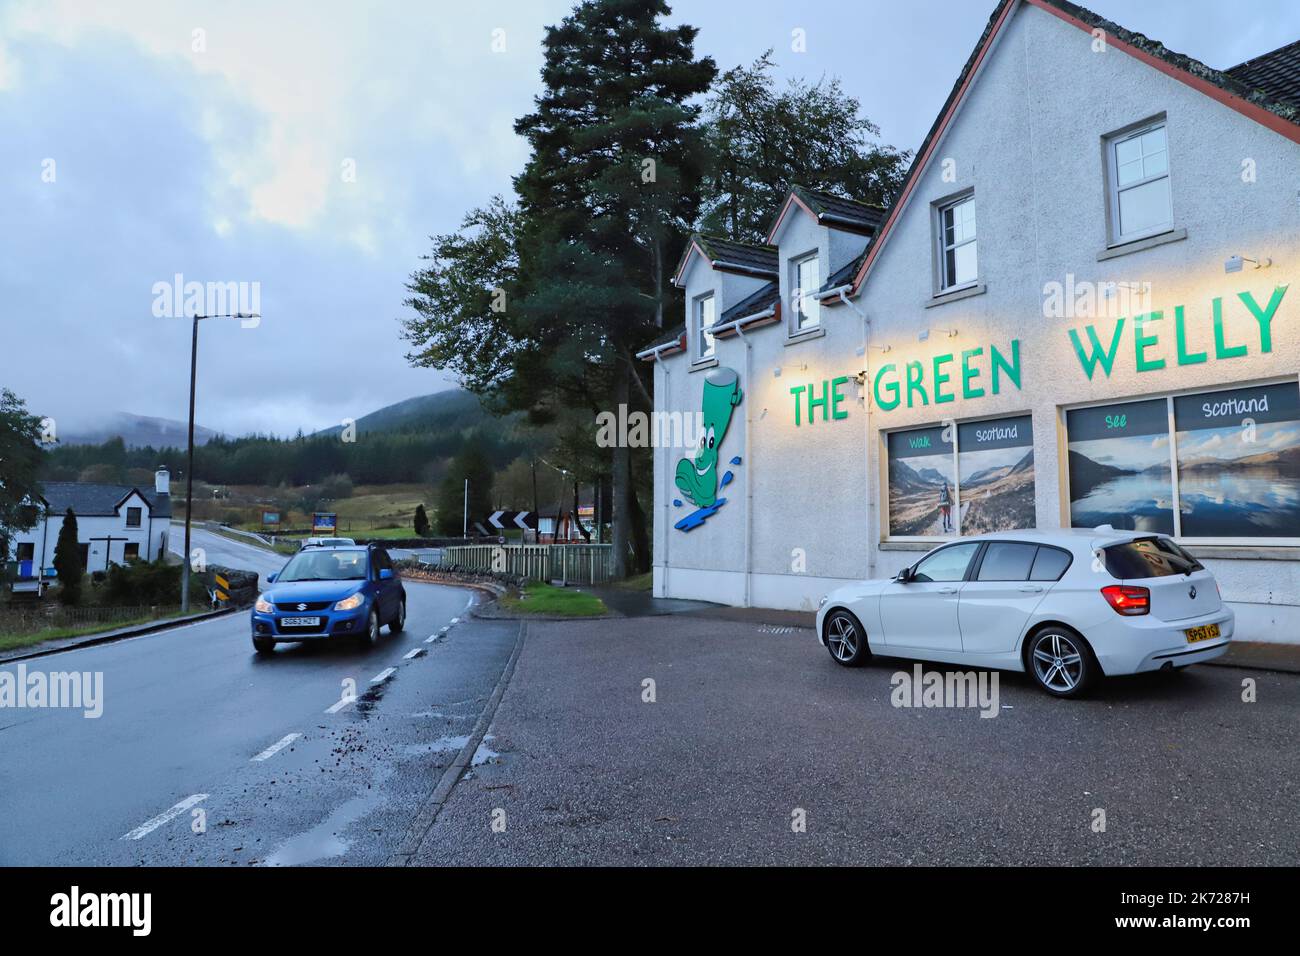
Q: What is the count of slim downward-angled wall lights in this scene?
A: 5